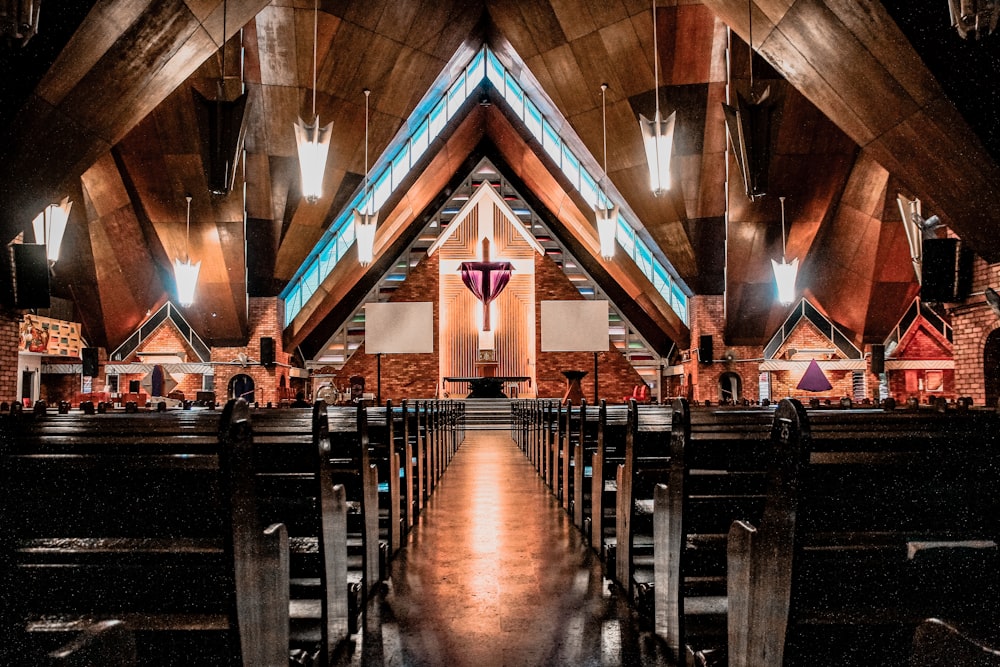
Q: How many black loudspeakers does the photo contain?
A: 6